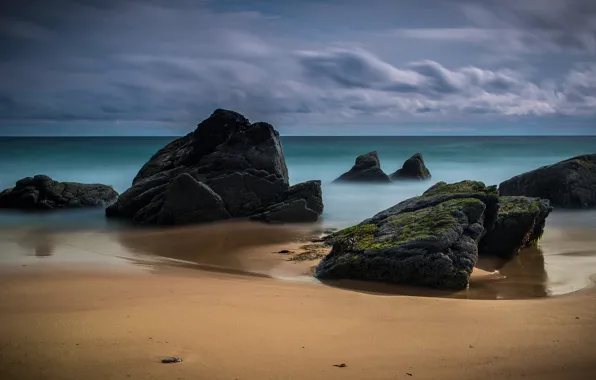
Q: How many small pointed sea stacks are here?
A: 2